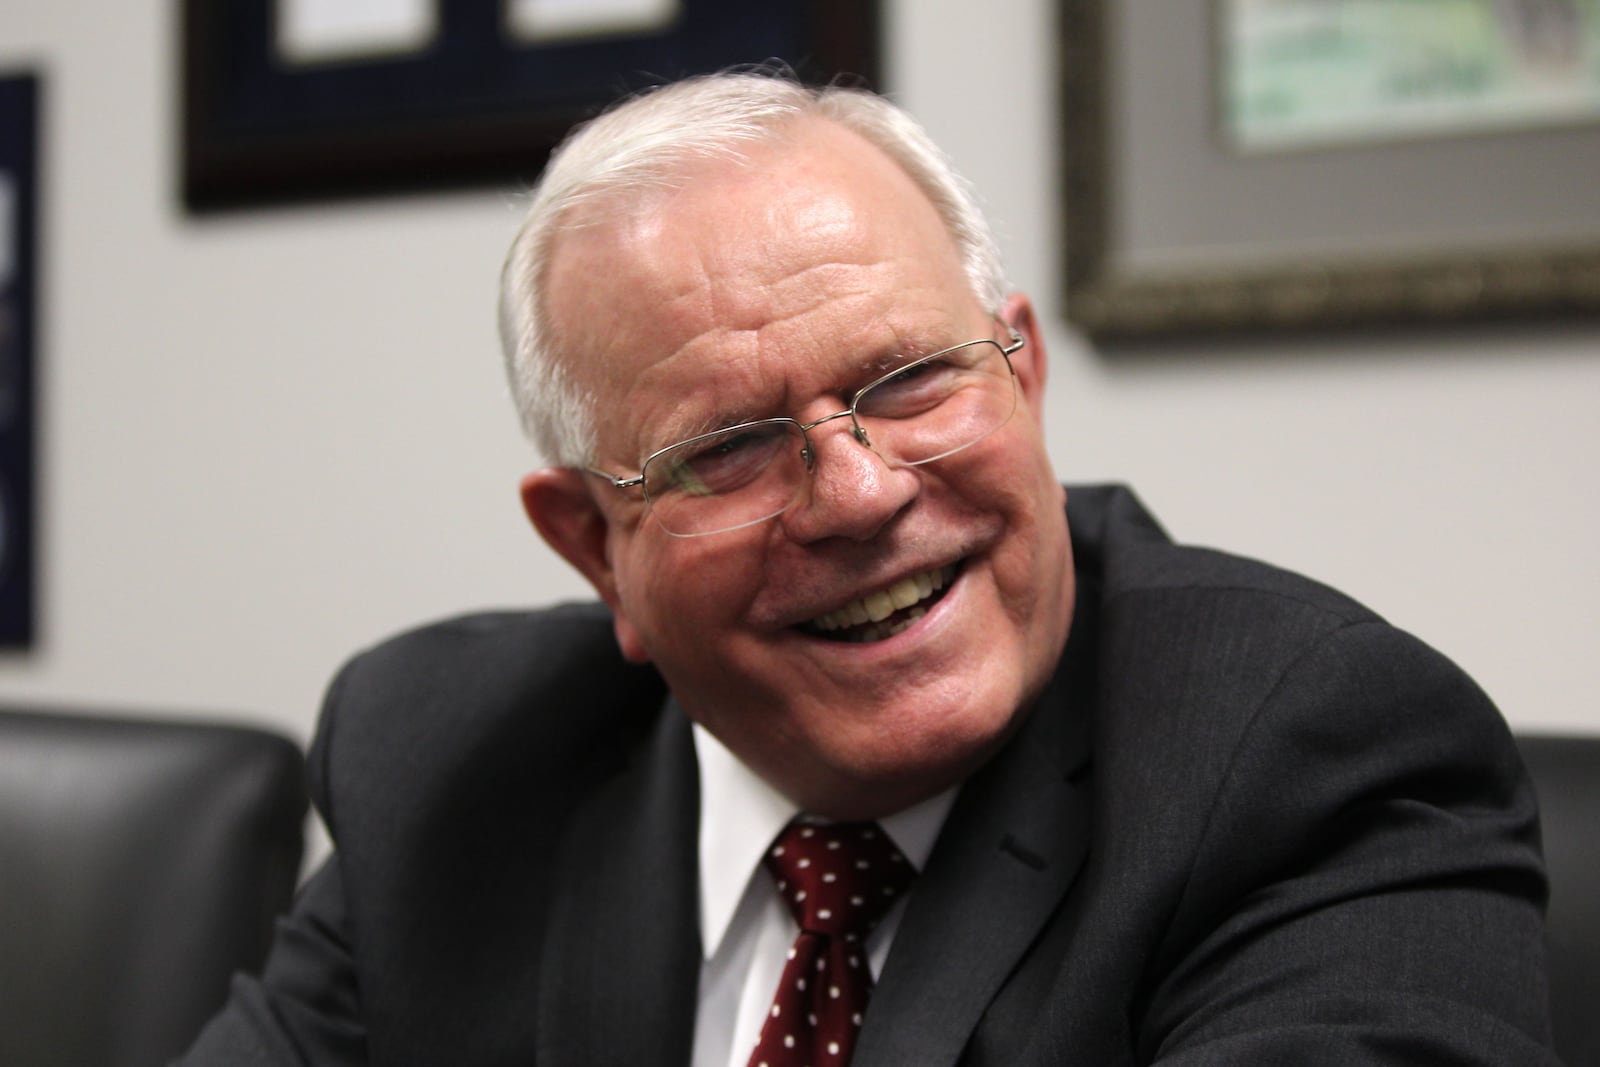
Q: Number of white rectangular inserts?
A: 2